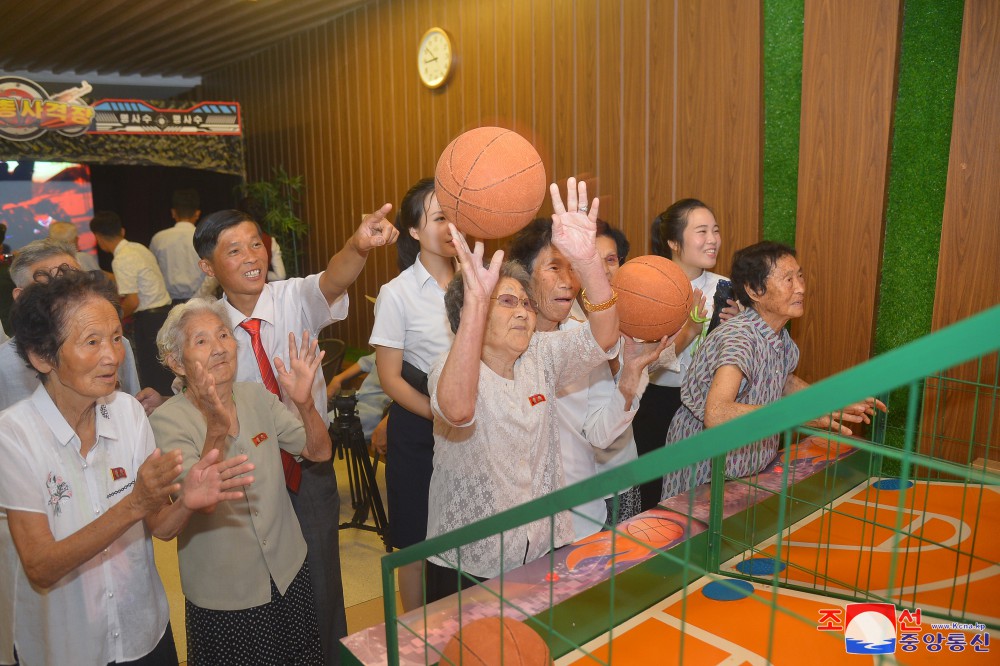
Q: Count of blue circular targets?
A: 3